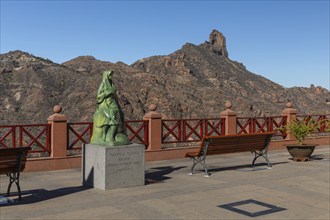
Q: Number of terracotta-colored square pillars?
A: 4